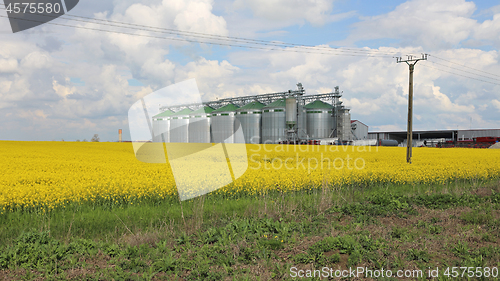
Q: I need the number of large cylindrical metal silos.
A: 7